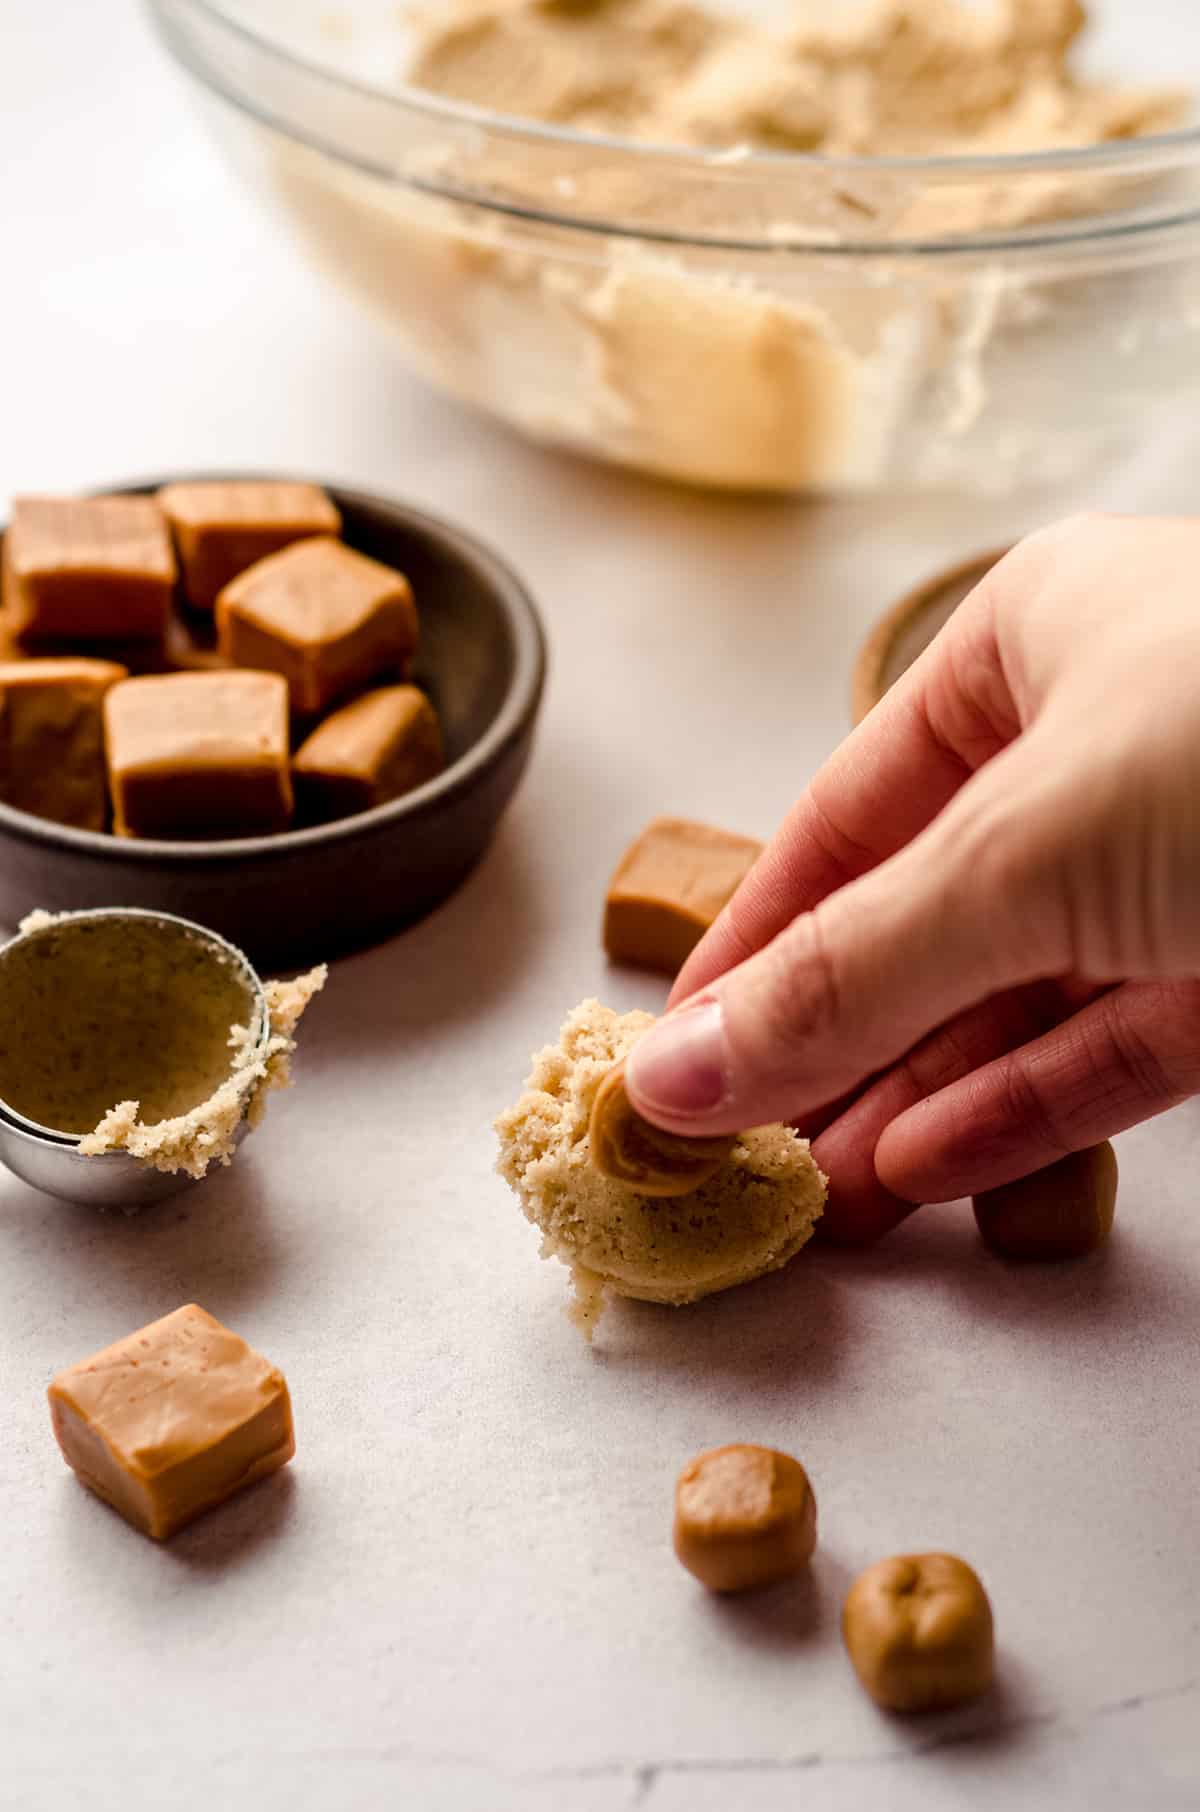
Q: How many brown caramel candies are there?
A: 12